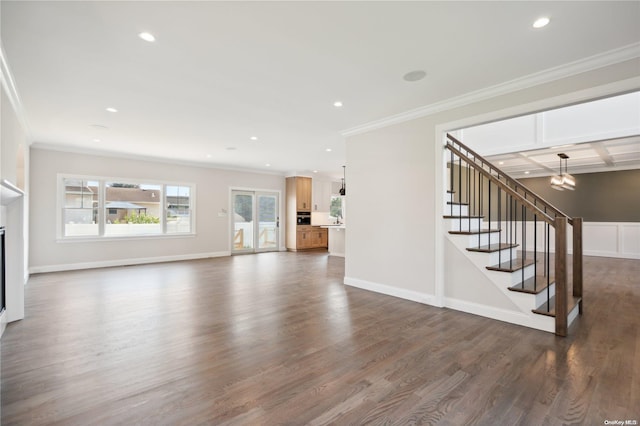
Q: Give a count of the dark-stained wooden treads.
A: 8